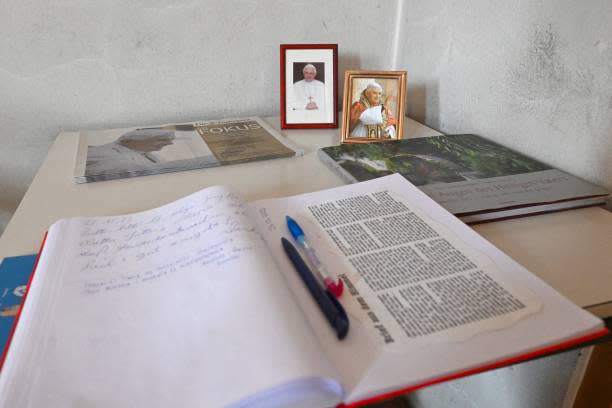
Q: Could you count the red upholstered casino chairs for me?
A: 0